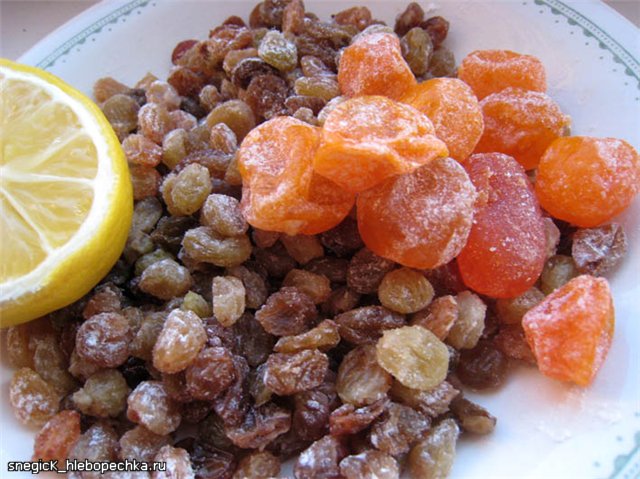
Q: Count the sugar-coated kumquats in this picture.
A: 10